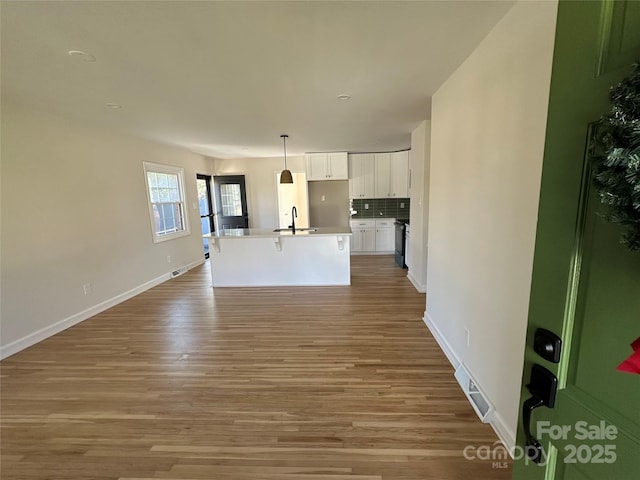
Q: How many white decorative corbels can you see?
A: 3